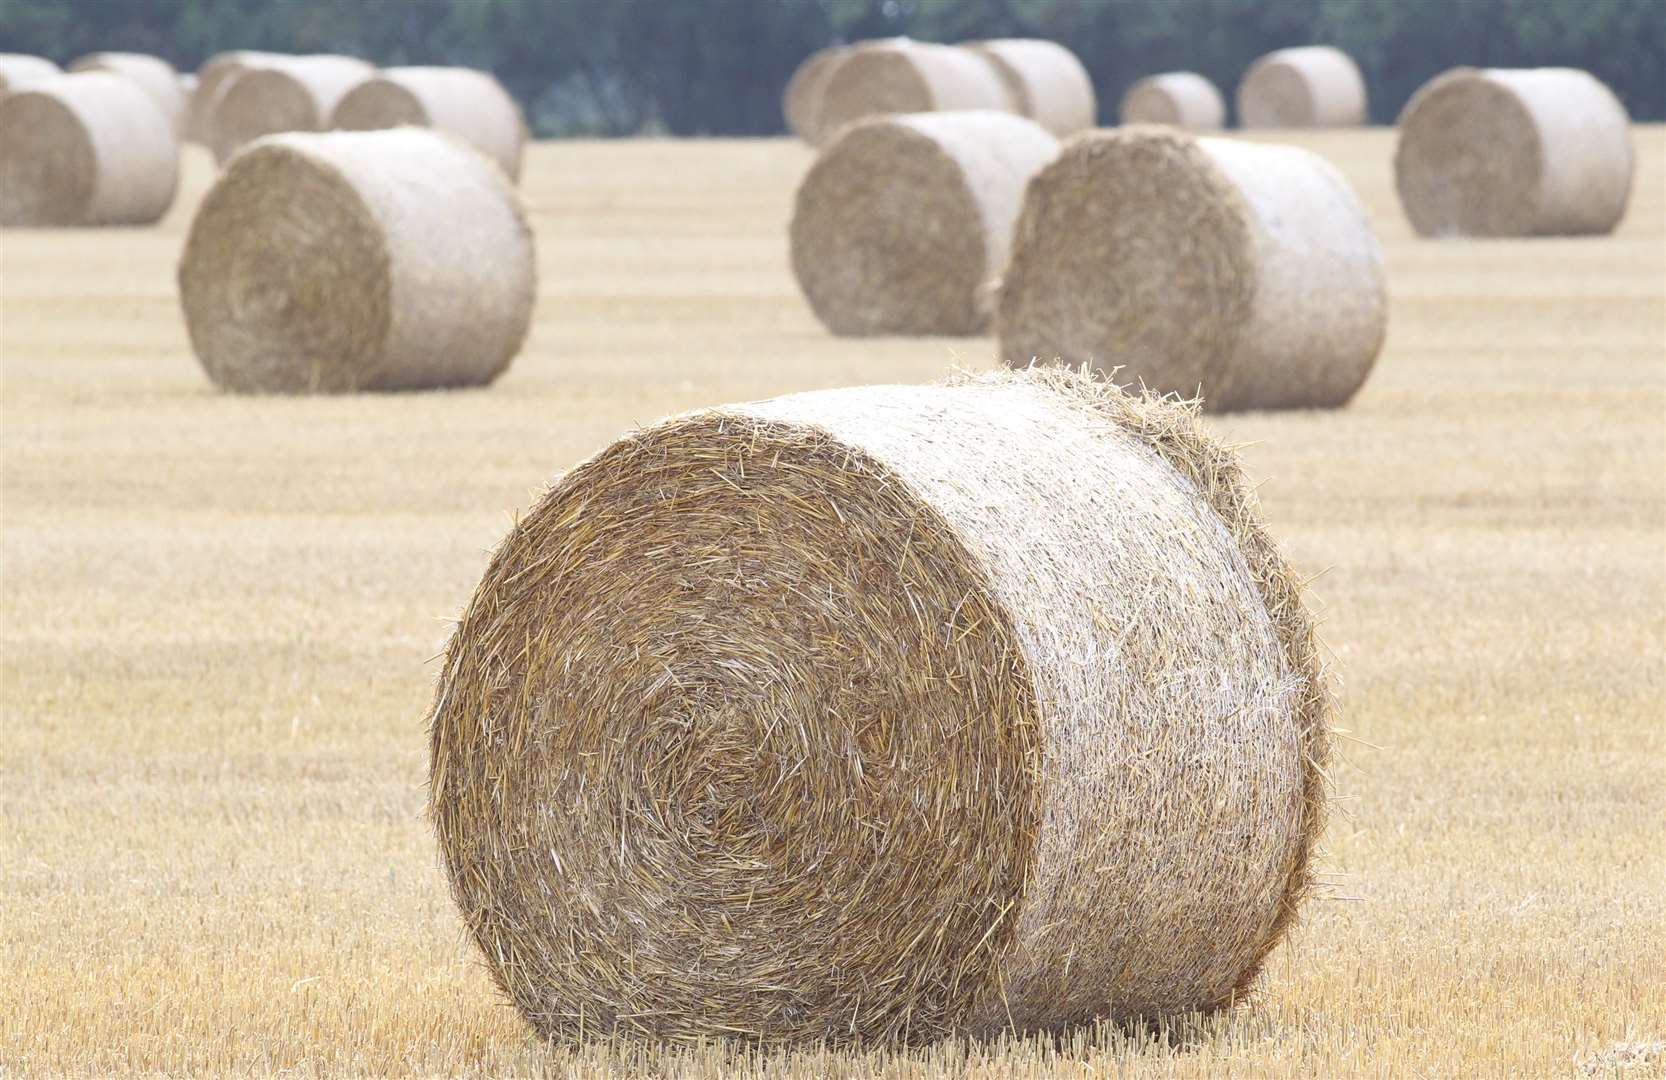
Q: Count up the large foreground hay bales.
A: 1